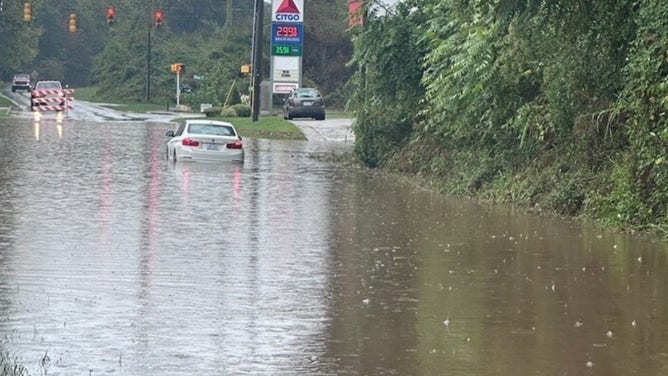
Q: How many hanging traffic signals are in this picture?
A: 4